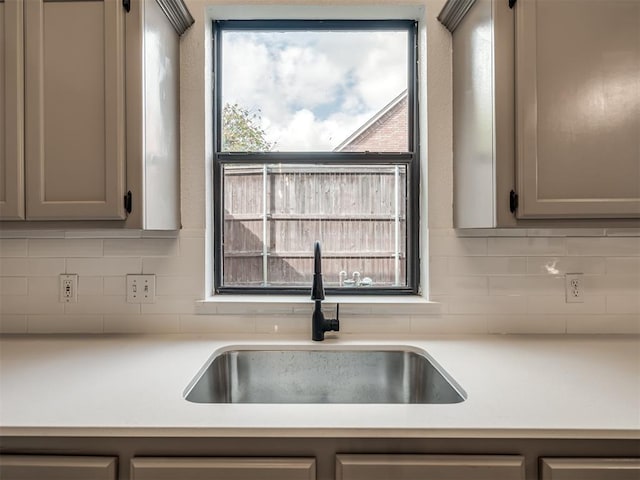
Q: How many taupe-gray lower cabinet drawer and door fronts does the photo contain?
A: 4